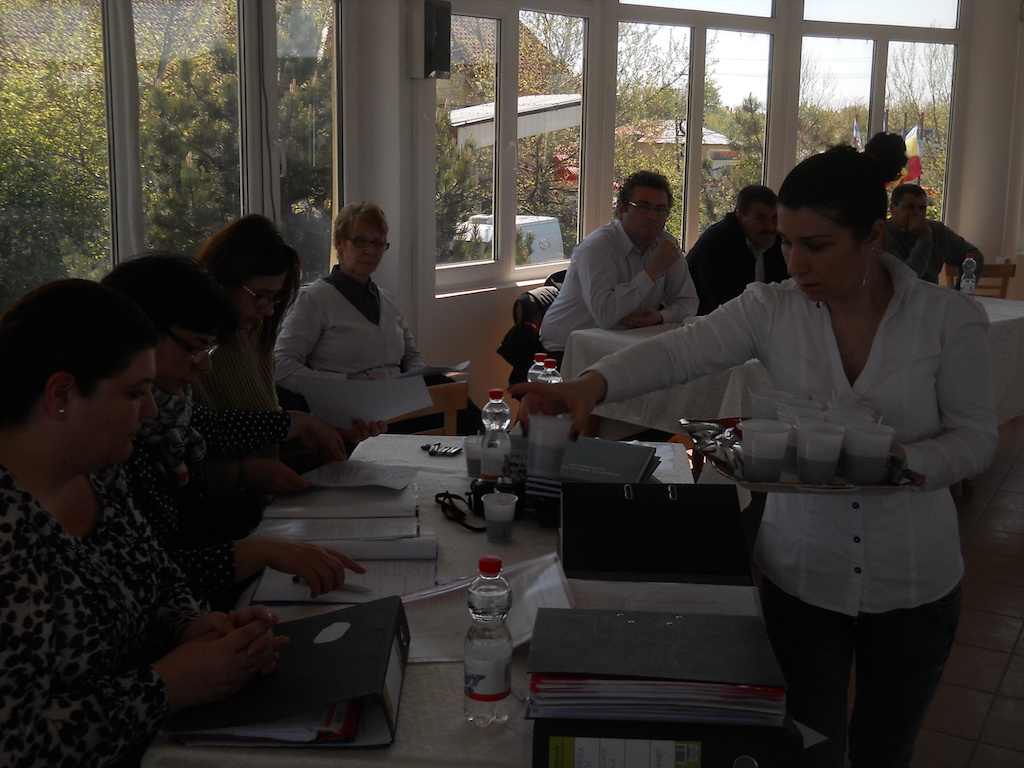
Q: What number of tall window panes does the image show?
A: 9